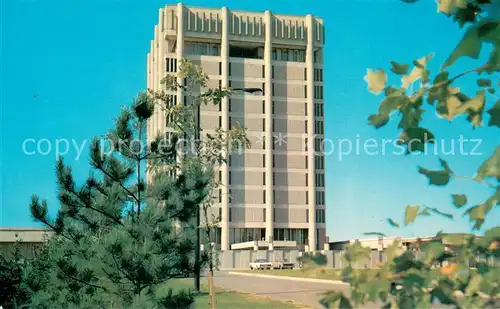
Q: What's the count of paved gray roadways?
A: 1